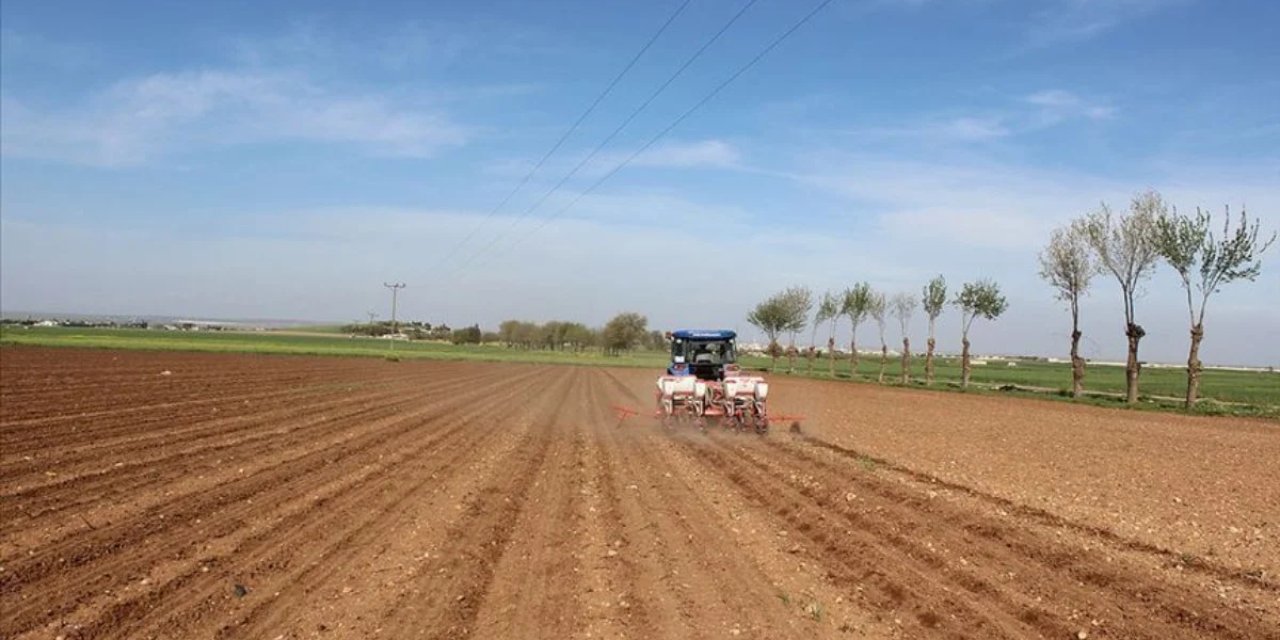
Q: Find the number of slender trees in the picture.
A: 12